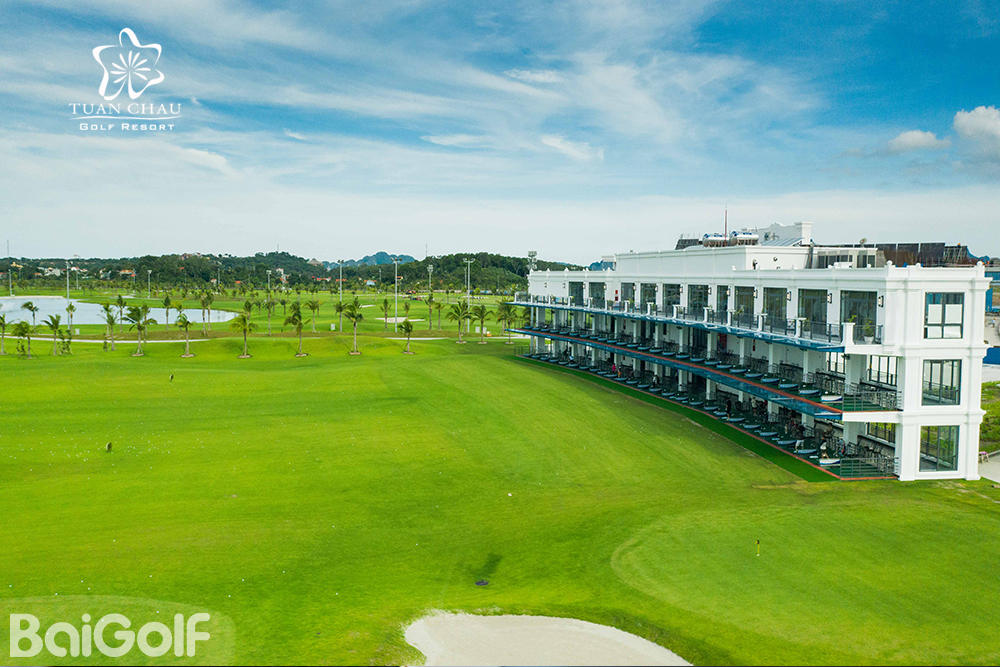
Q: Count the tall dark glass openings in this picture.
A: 11